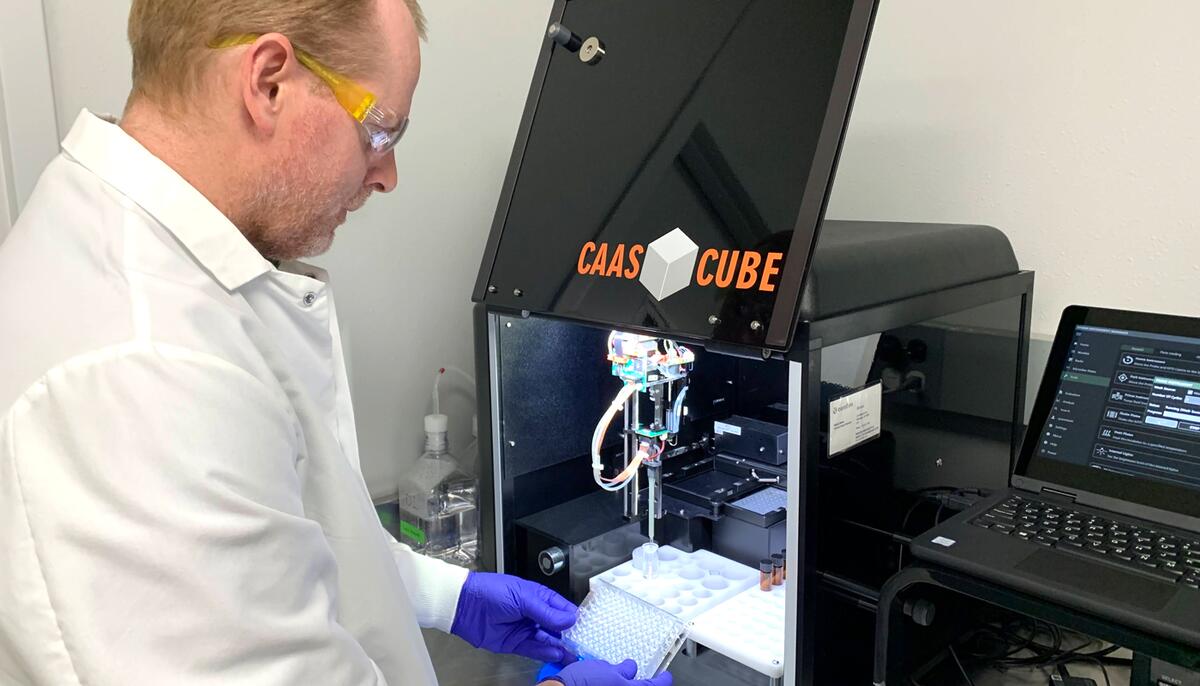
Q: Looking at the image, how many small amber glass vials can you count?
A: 3